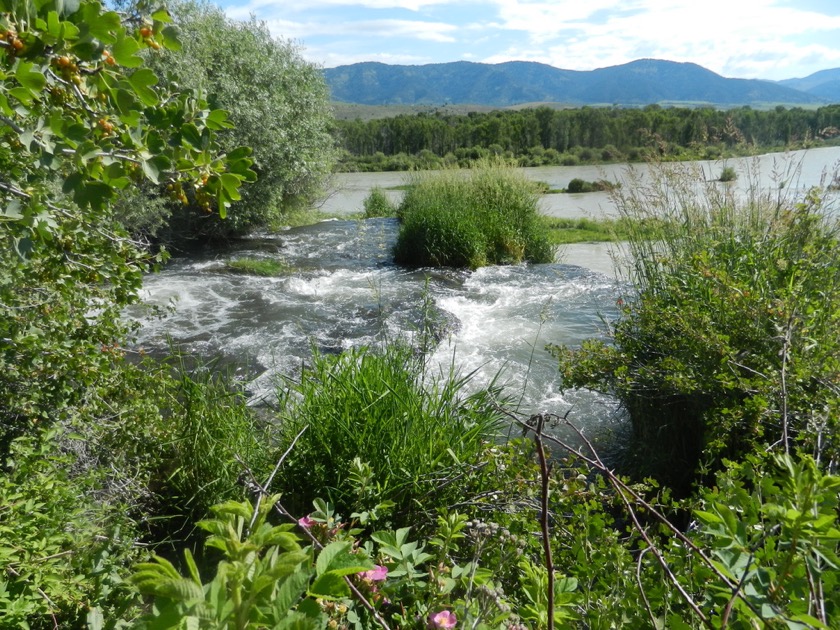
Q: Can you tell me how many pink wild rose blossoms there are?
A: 3